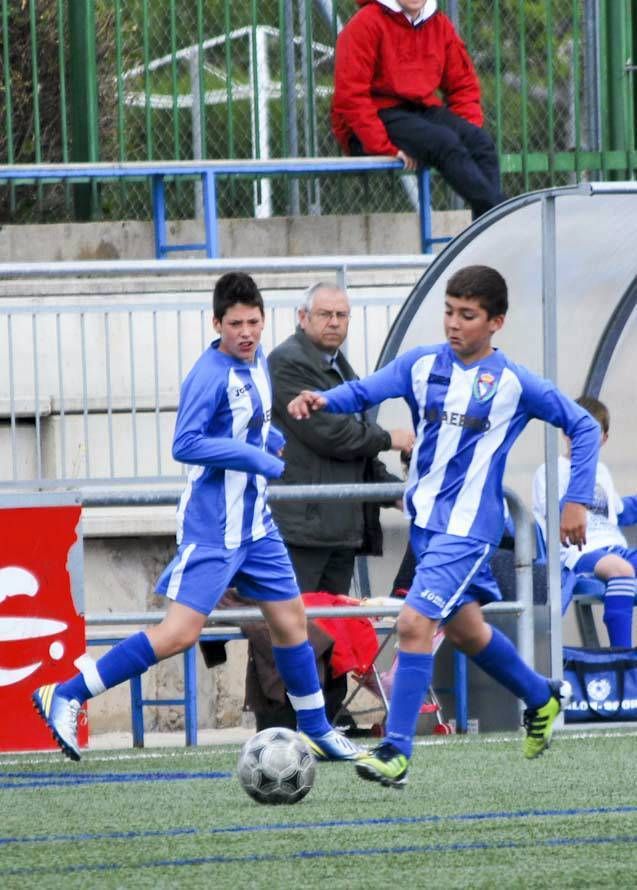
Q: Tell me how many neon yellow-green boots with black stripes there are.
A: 2